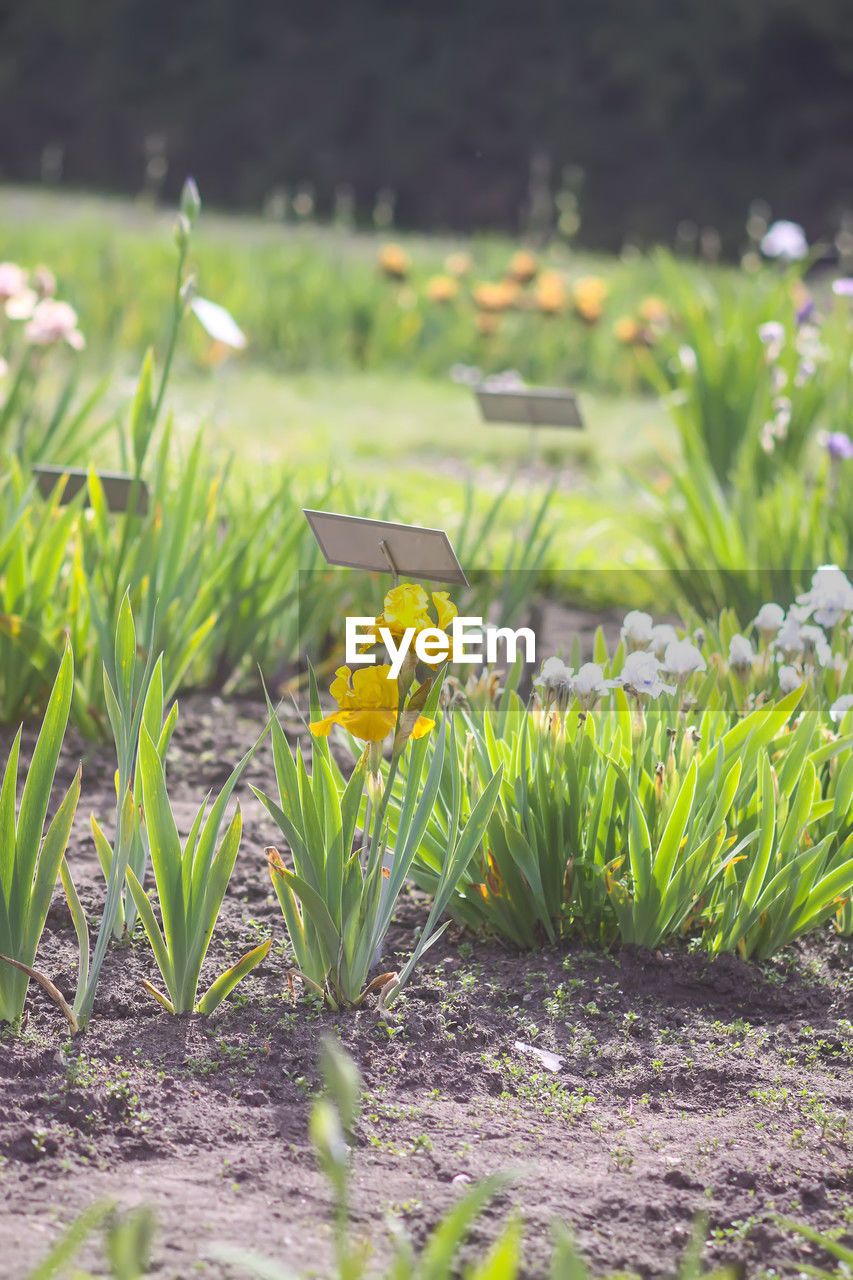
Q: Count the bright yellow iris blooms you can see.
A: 2